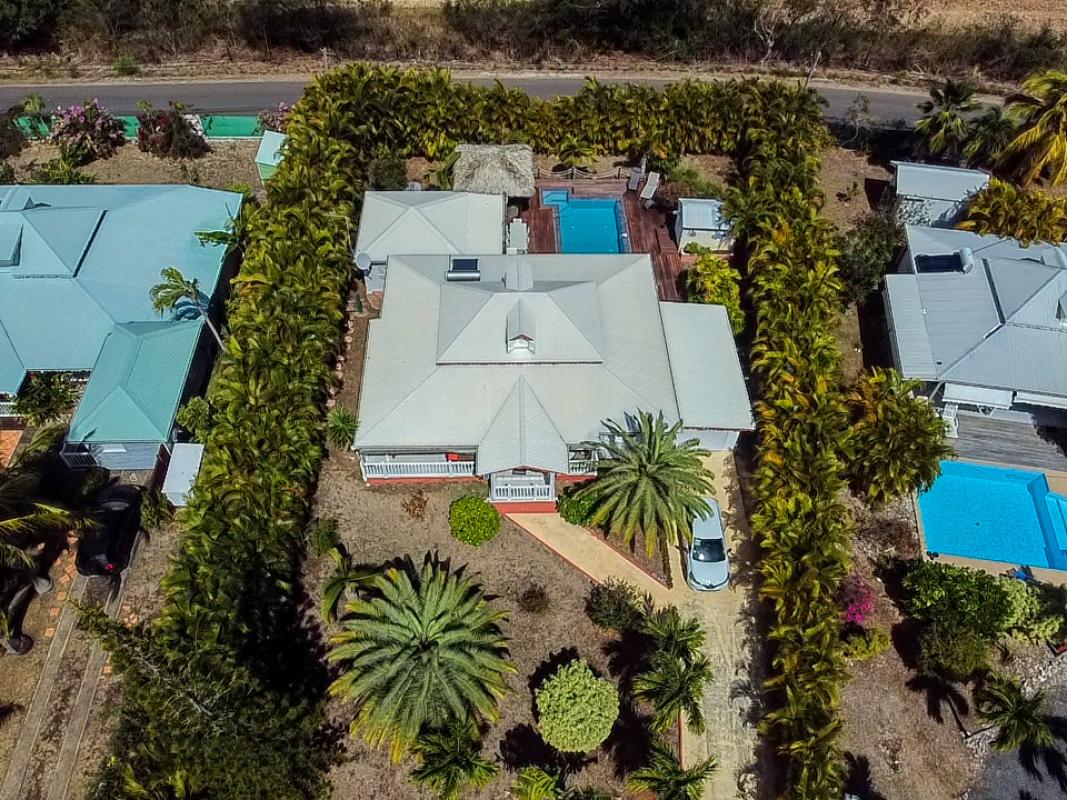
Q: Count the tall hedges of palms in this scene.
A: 3